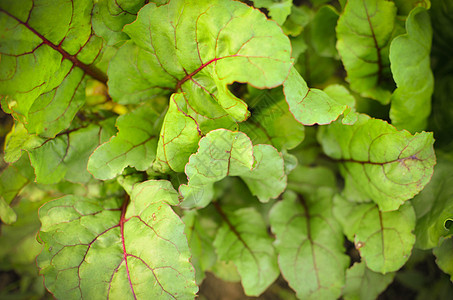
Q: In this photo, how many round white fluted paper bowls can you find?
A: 0